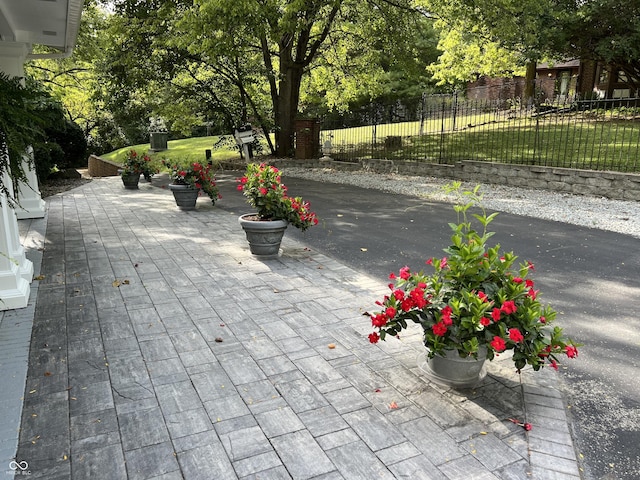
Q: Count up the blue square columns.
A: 0